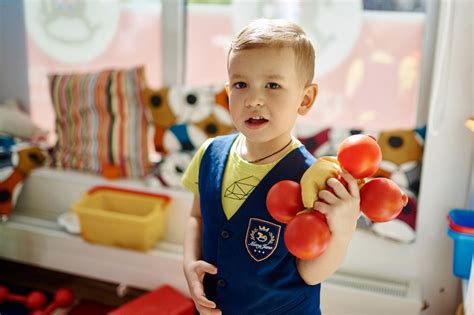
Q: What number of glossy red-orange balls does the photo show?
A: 4